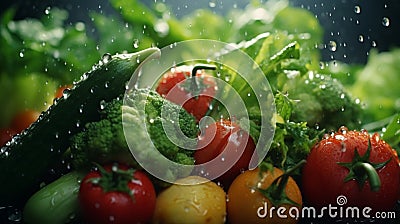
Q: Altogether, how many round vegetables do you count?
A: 6